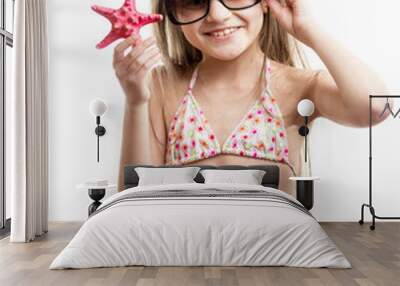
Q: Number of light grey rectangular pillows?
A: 2